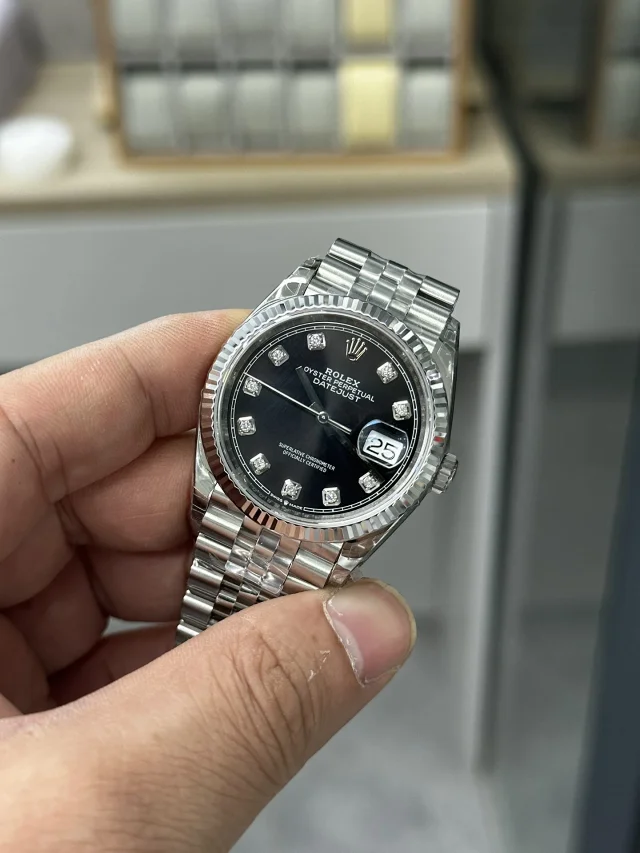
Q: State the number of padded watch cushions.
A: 12